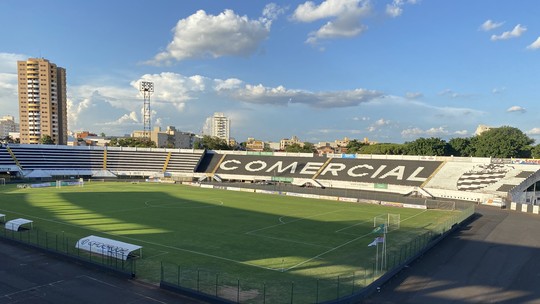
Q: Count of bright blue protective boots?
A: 0